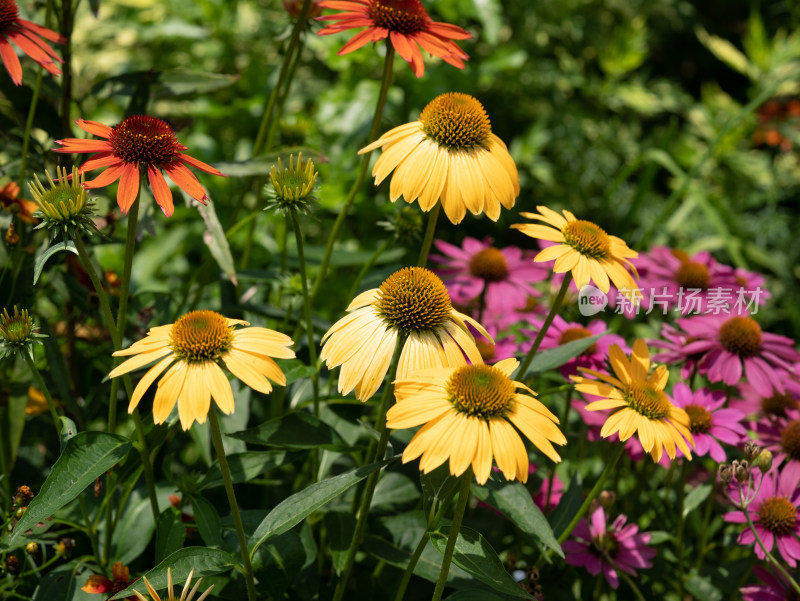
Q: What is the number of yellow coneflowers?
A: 6